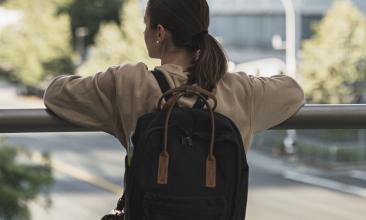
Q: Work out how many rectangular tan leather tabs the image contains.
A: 2